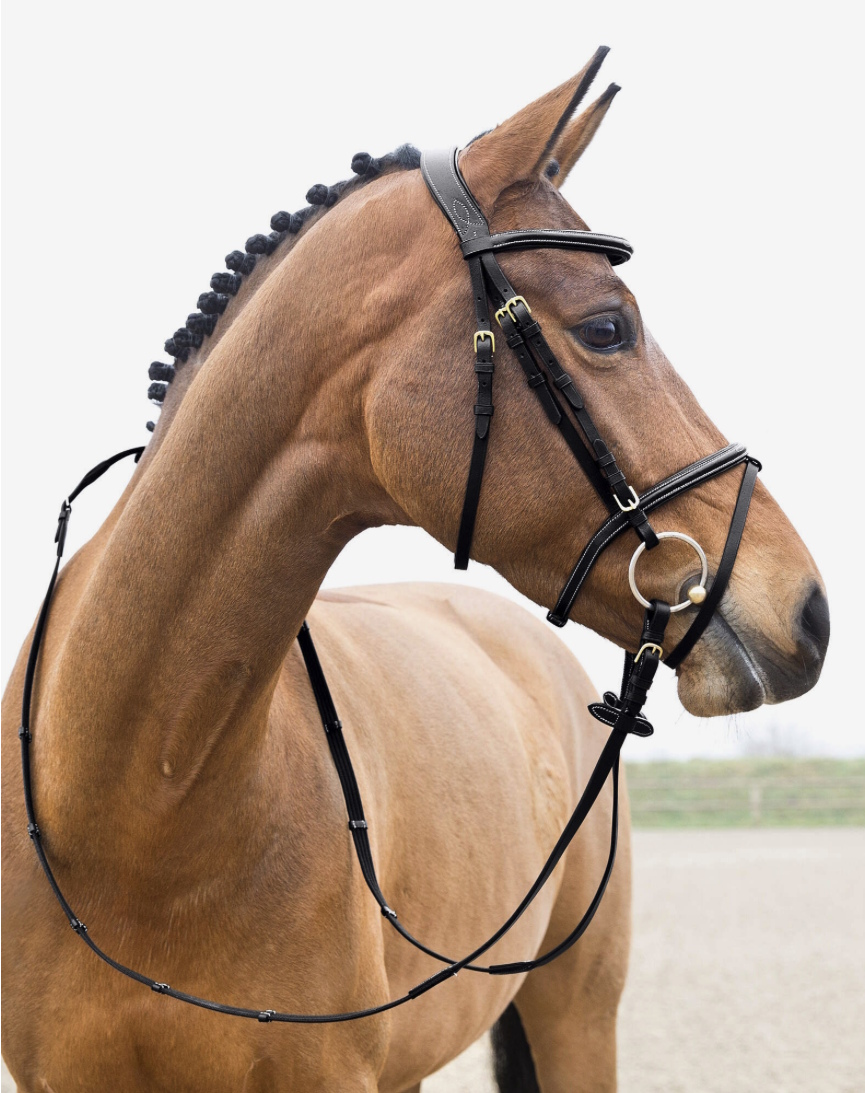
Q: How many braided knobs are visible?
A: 13